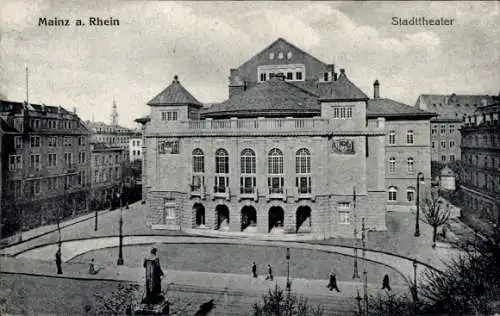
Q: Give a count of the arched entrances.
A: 5